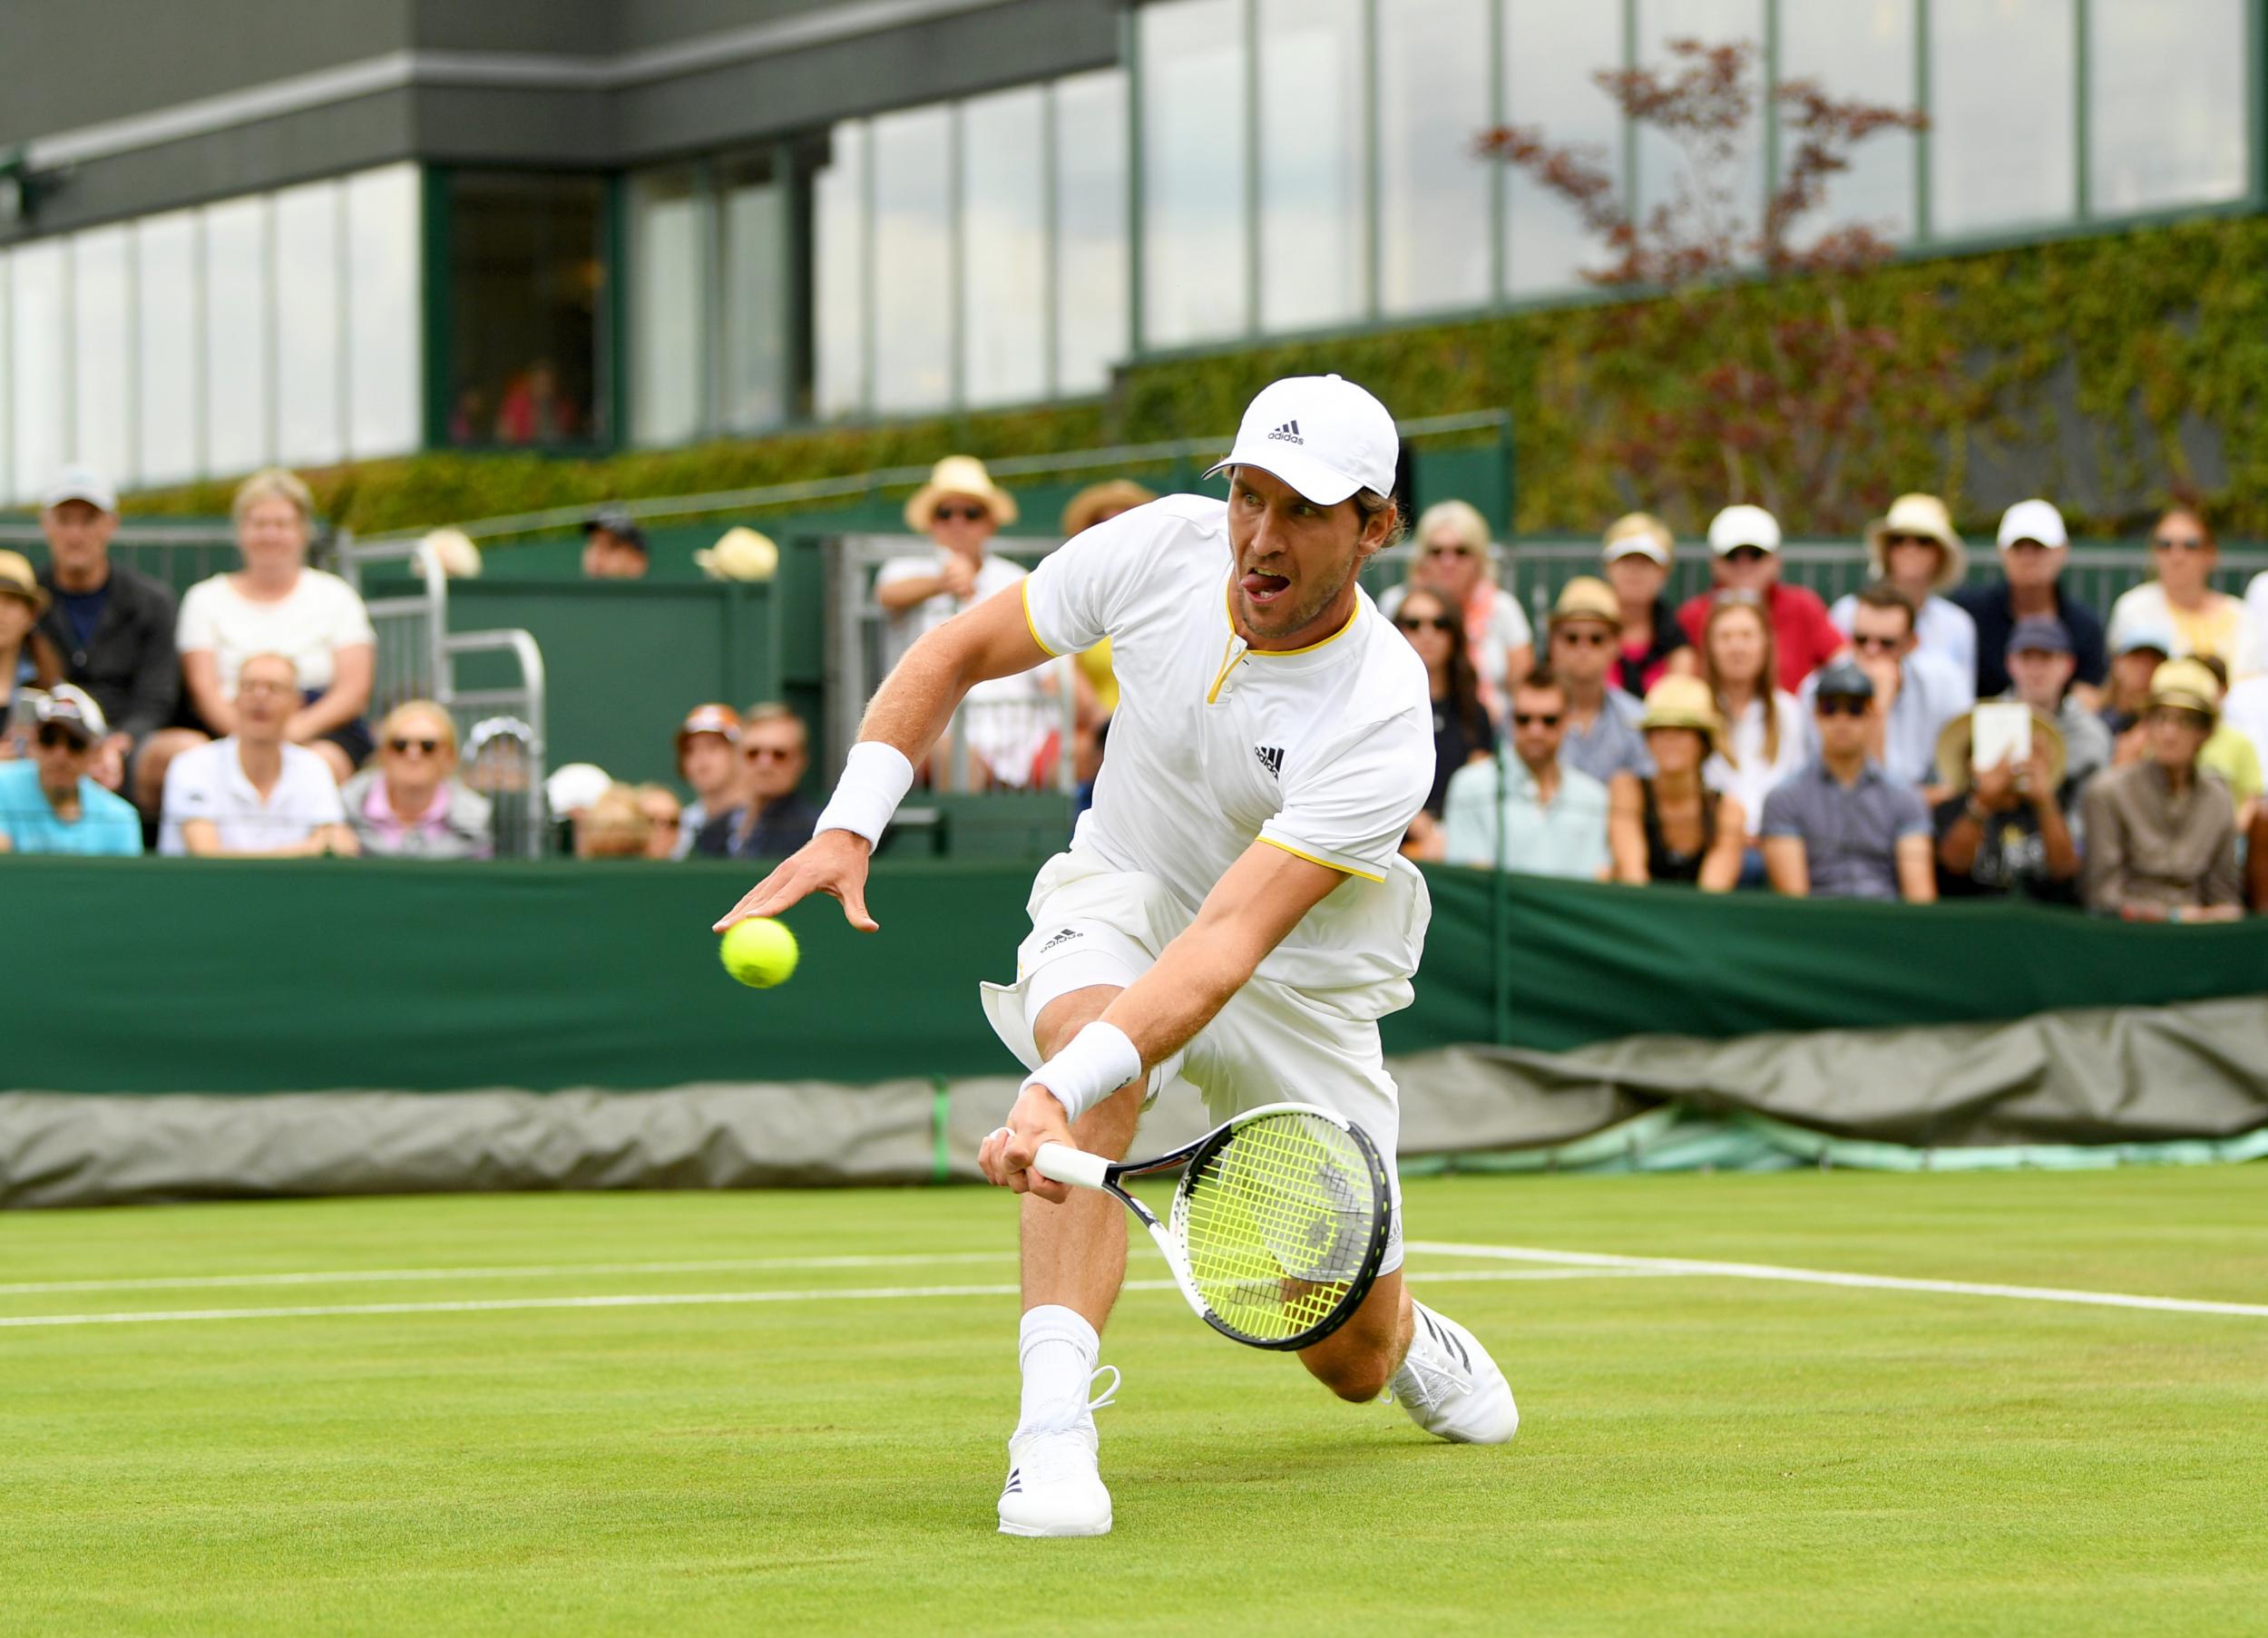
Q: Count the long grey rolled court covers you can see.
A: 1